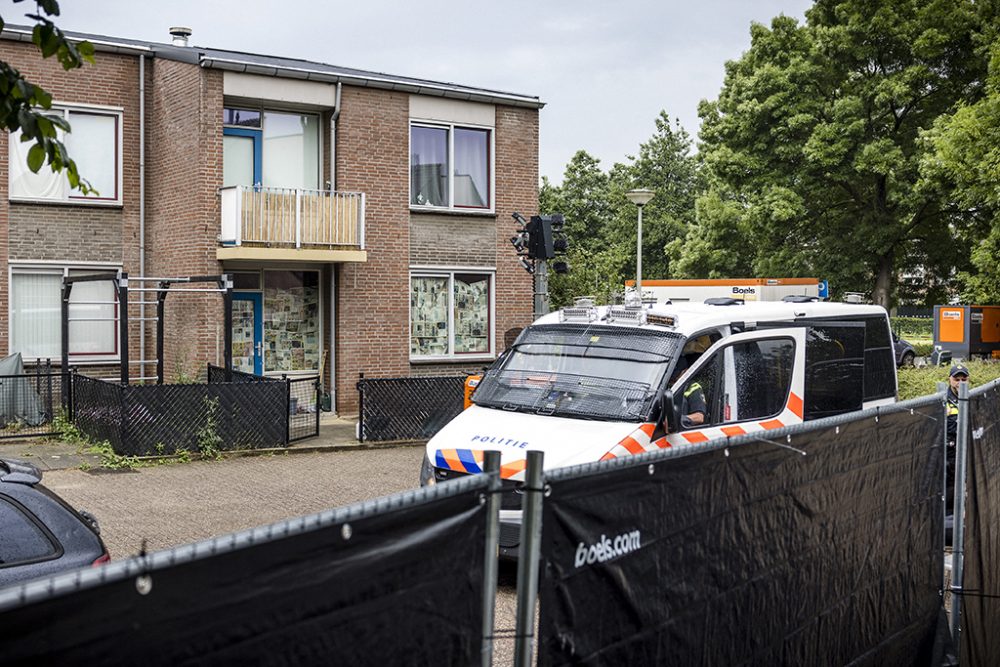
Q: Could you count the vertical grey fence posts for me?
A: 4